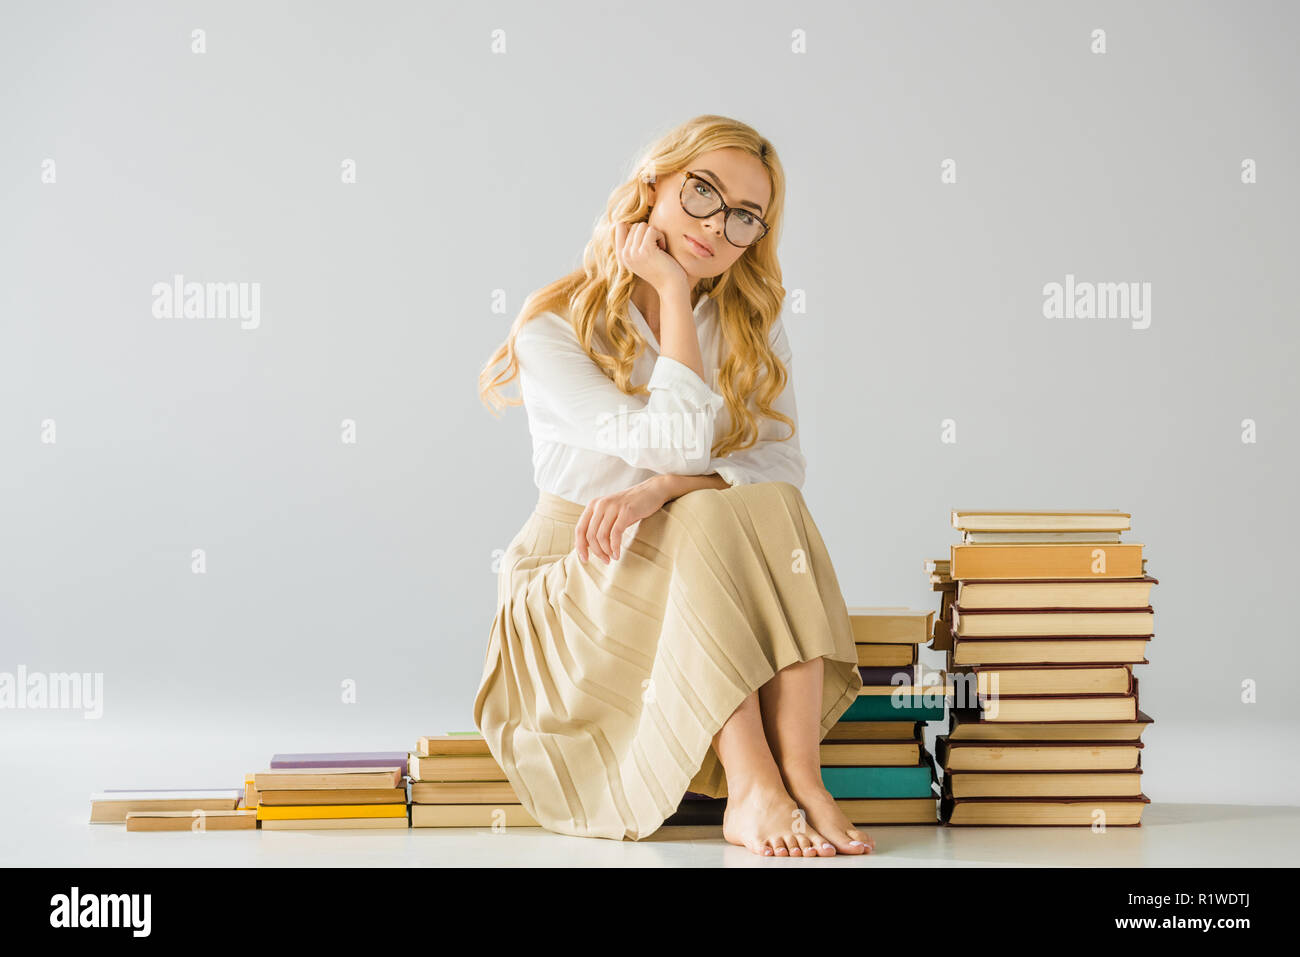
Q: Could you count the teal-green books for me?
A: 2